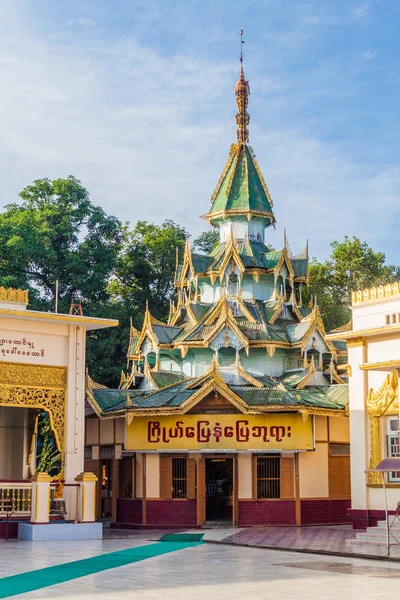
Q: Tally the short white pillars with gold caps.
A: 2